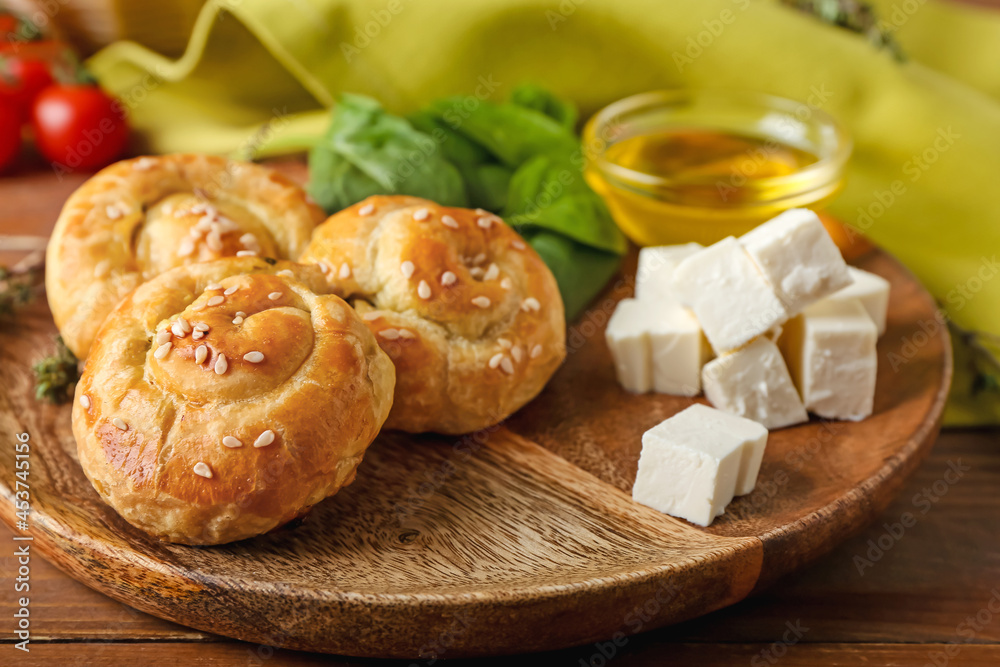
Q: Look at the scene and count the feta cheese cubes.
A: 8